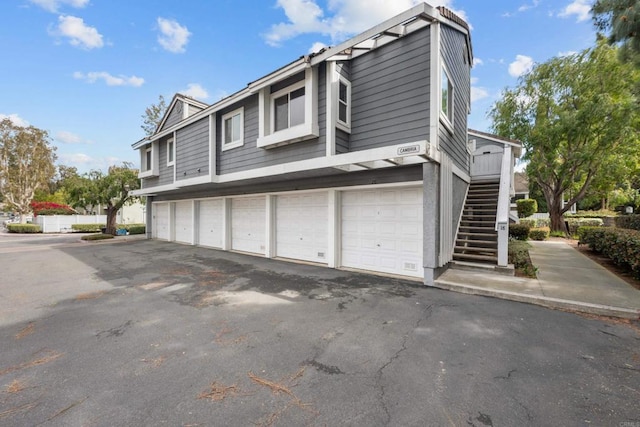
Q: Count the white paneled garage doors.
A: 6